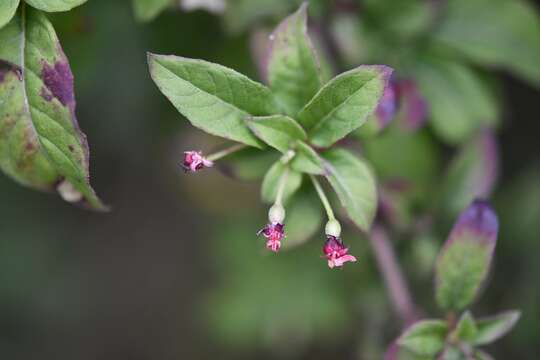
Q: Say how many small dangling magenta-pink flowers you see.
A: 3